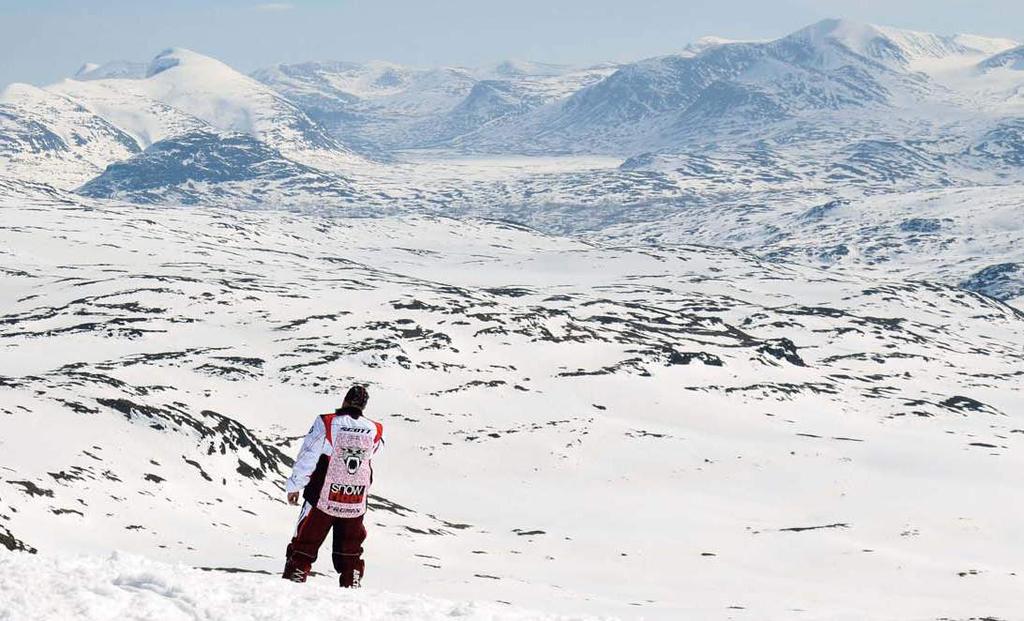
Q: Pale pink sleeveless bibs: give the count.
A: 1